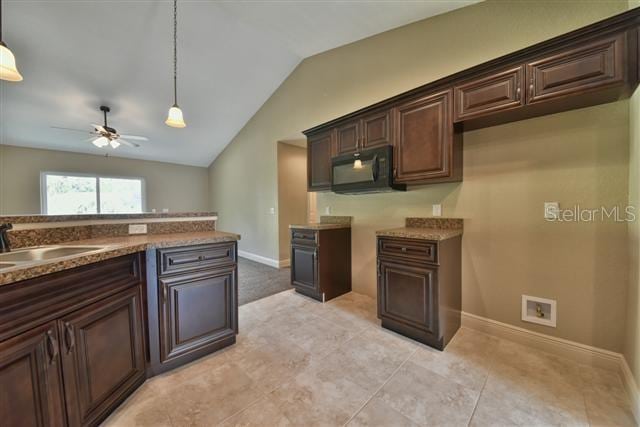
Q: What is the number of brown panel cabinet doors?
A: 11